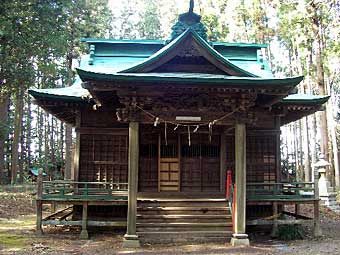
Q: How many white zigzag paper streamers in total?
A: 4